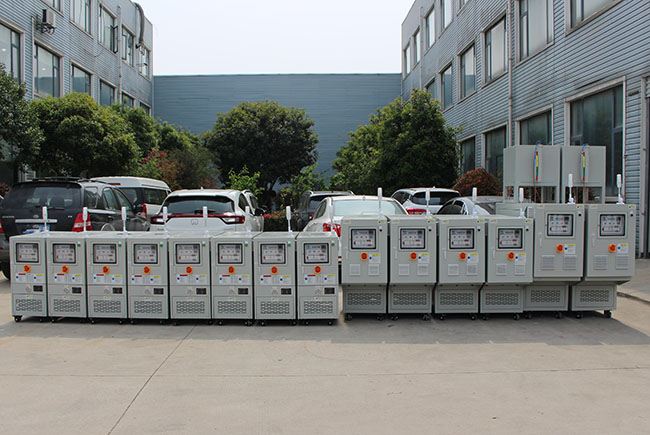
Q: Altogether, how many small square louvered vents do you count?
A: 12